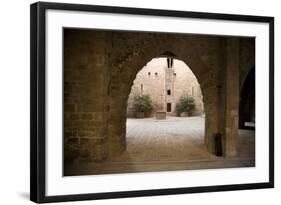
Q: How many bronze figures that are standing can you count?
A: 0